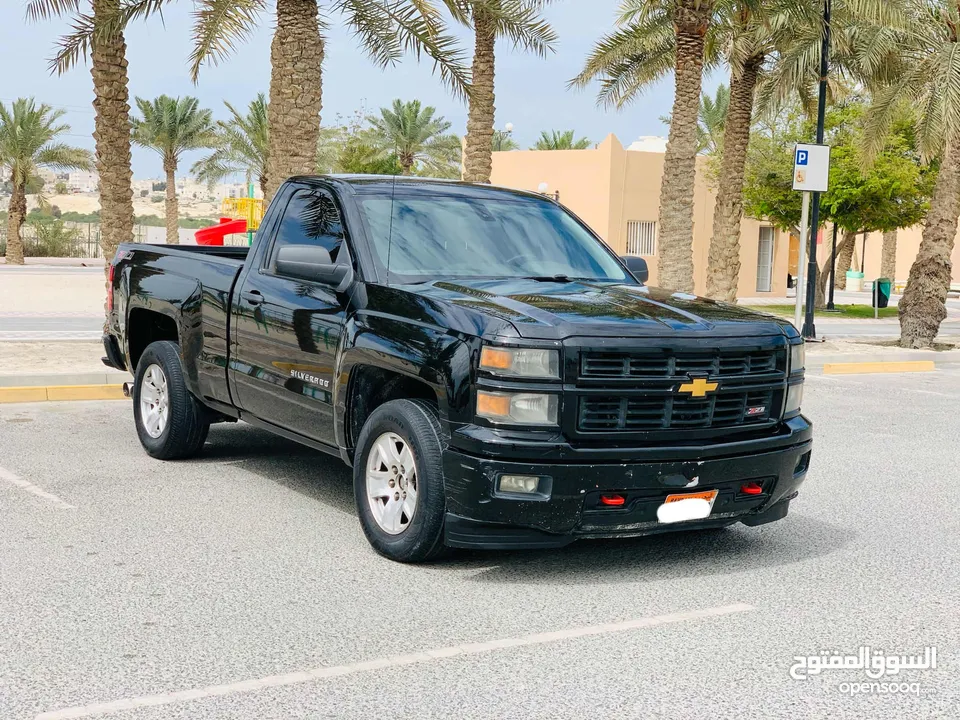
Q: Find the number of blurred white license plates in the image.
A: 1